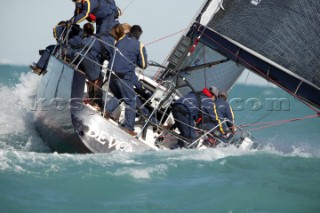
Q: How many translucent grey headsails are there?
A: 1